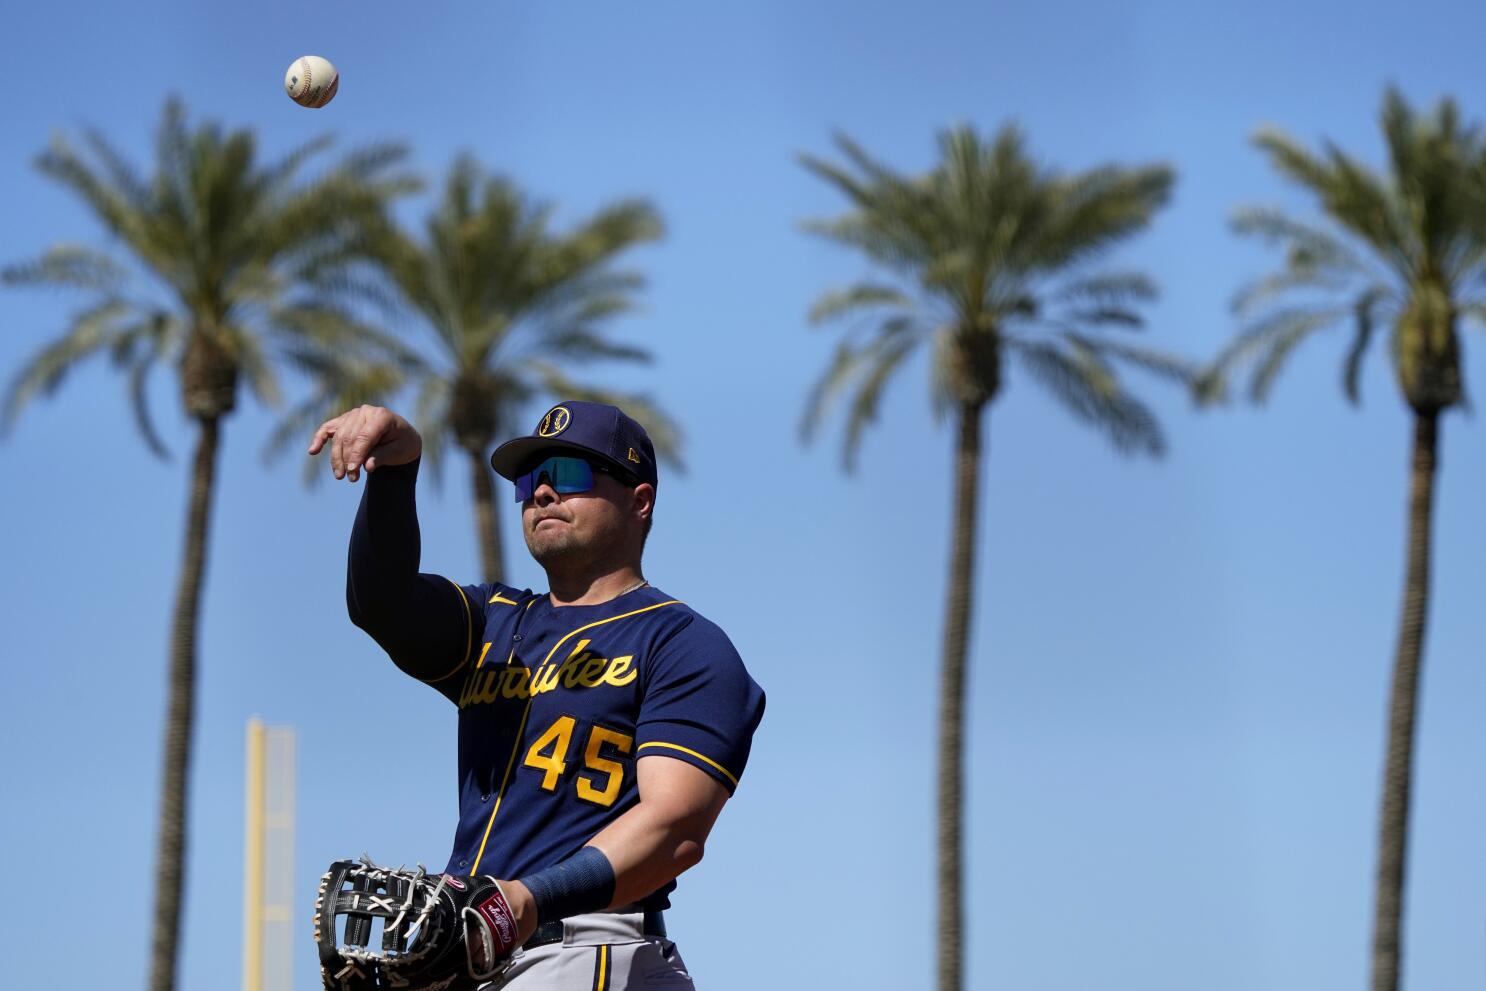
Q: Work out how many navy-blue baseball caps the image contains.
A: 1